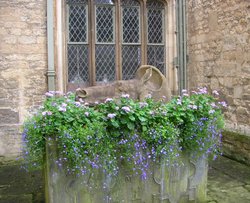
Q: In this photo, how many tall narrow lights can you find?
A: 4